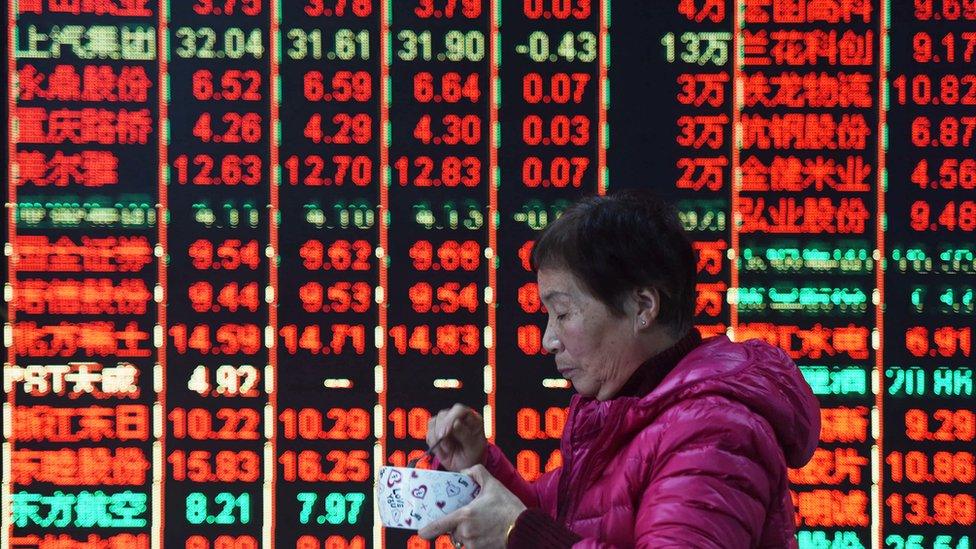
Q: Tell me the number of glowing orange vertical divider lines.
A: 8